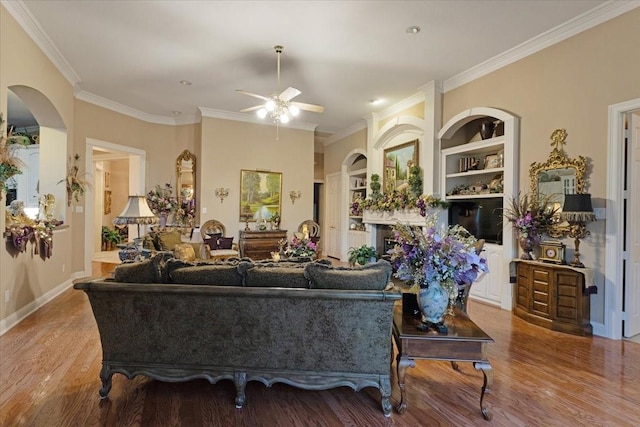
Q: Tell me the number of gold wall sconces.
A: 2